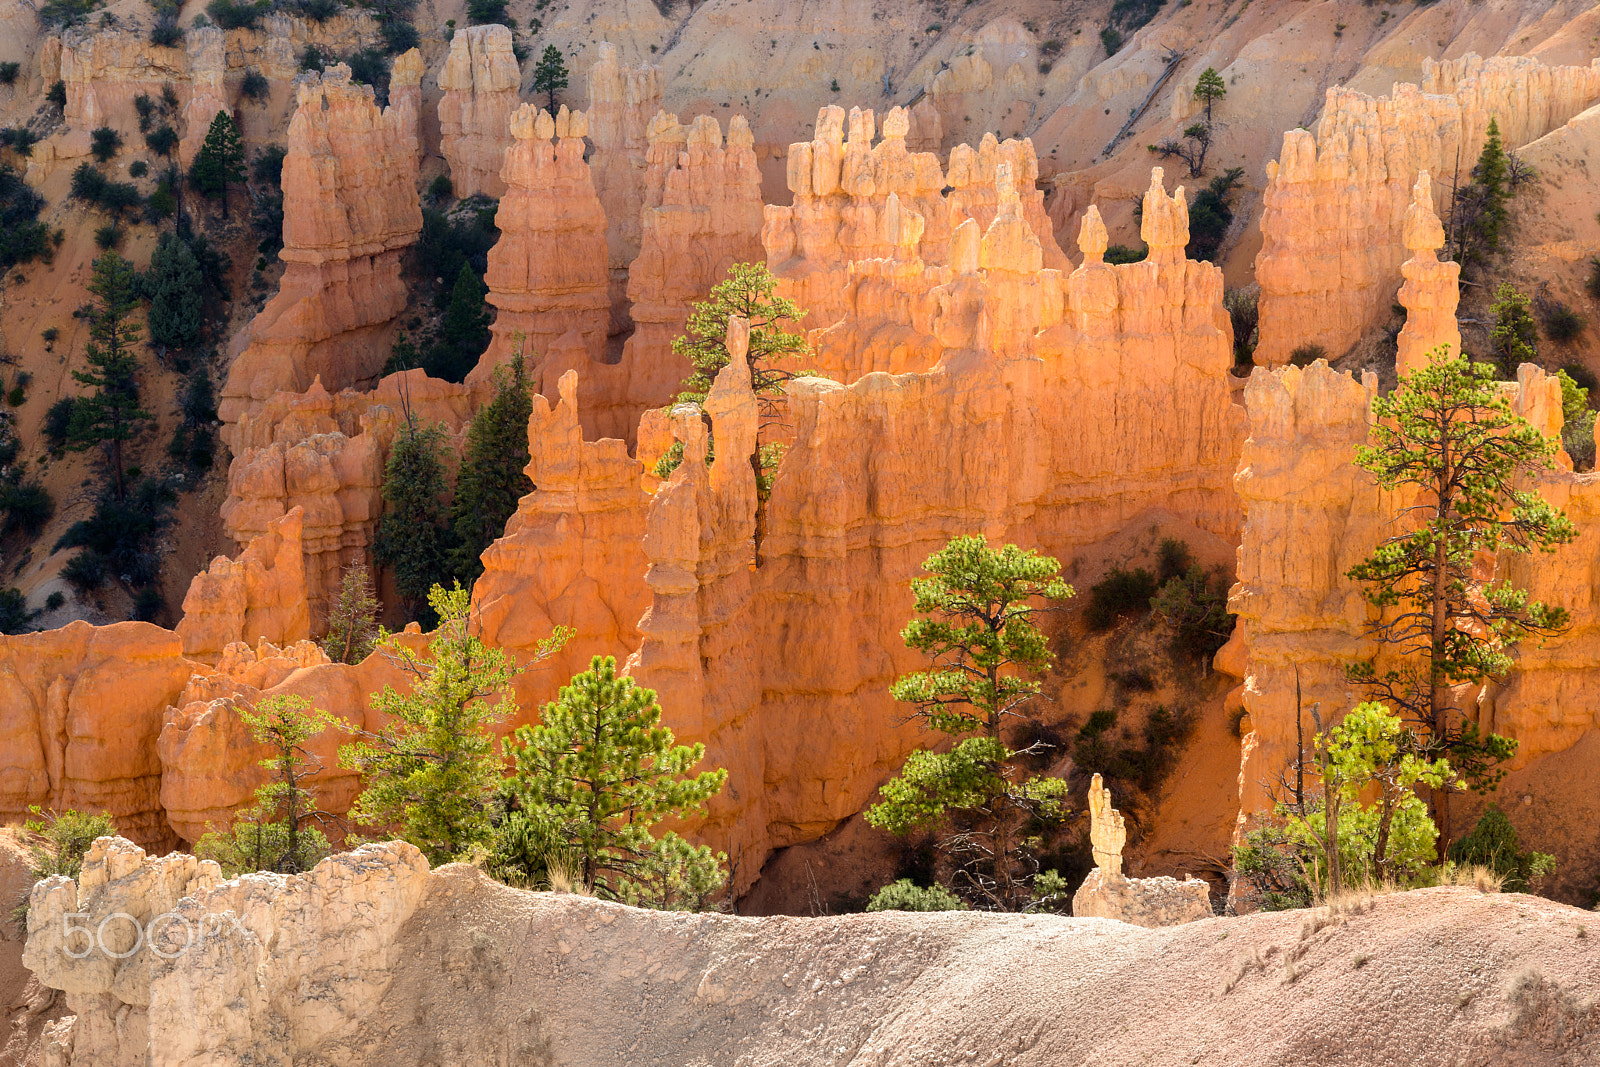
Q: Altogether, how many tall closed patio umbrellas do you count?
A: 0